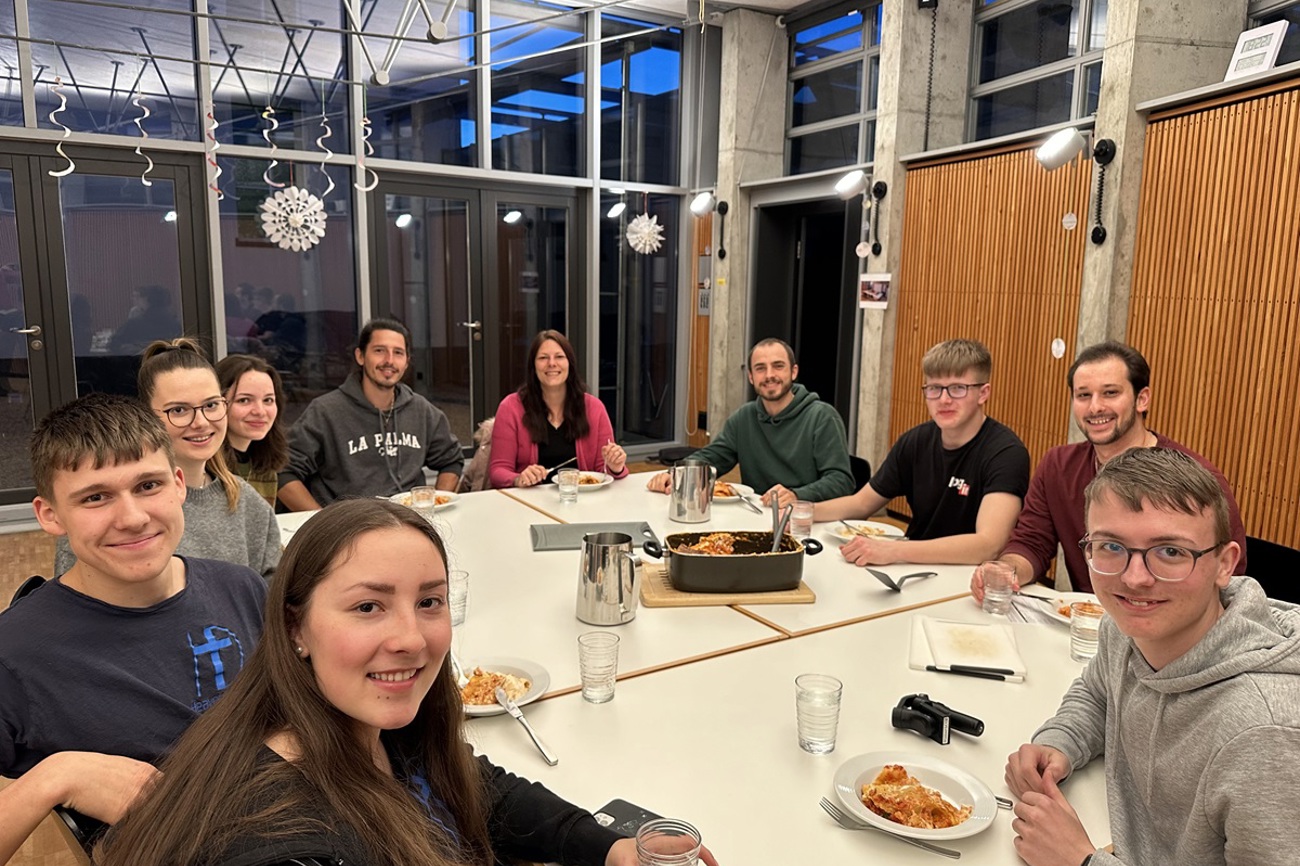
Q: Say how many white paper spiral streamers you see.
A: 6